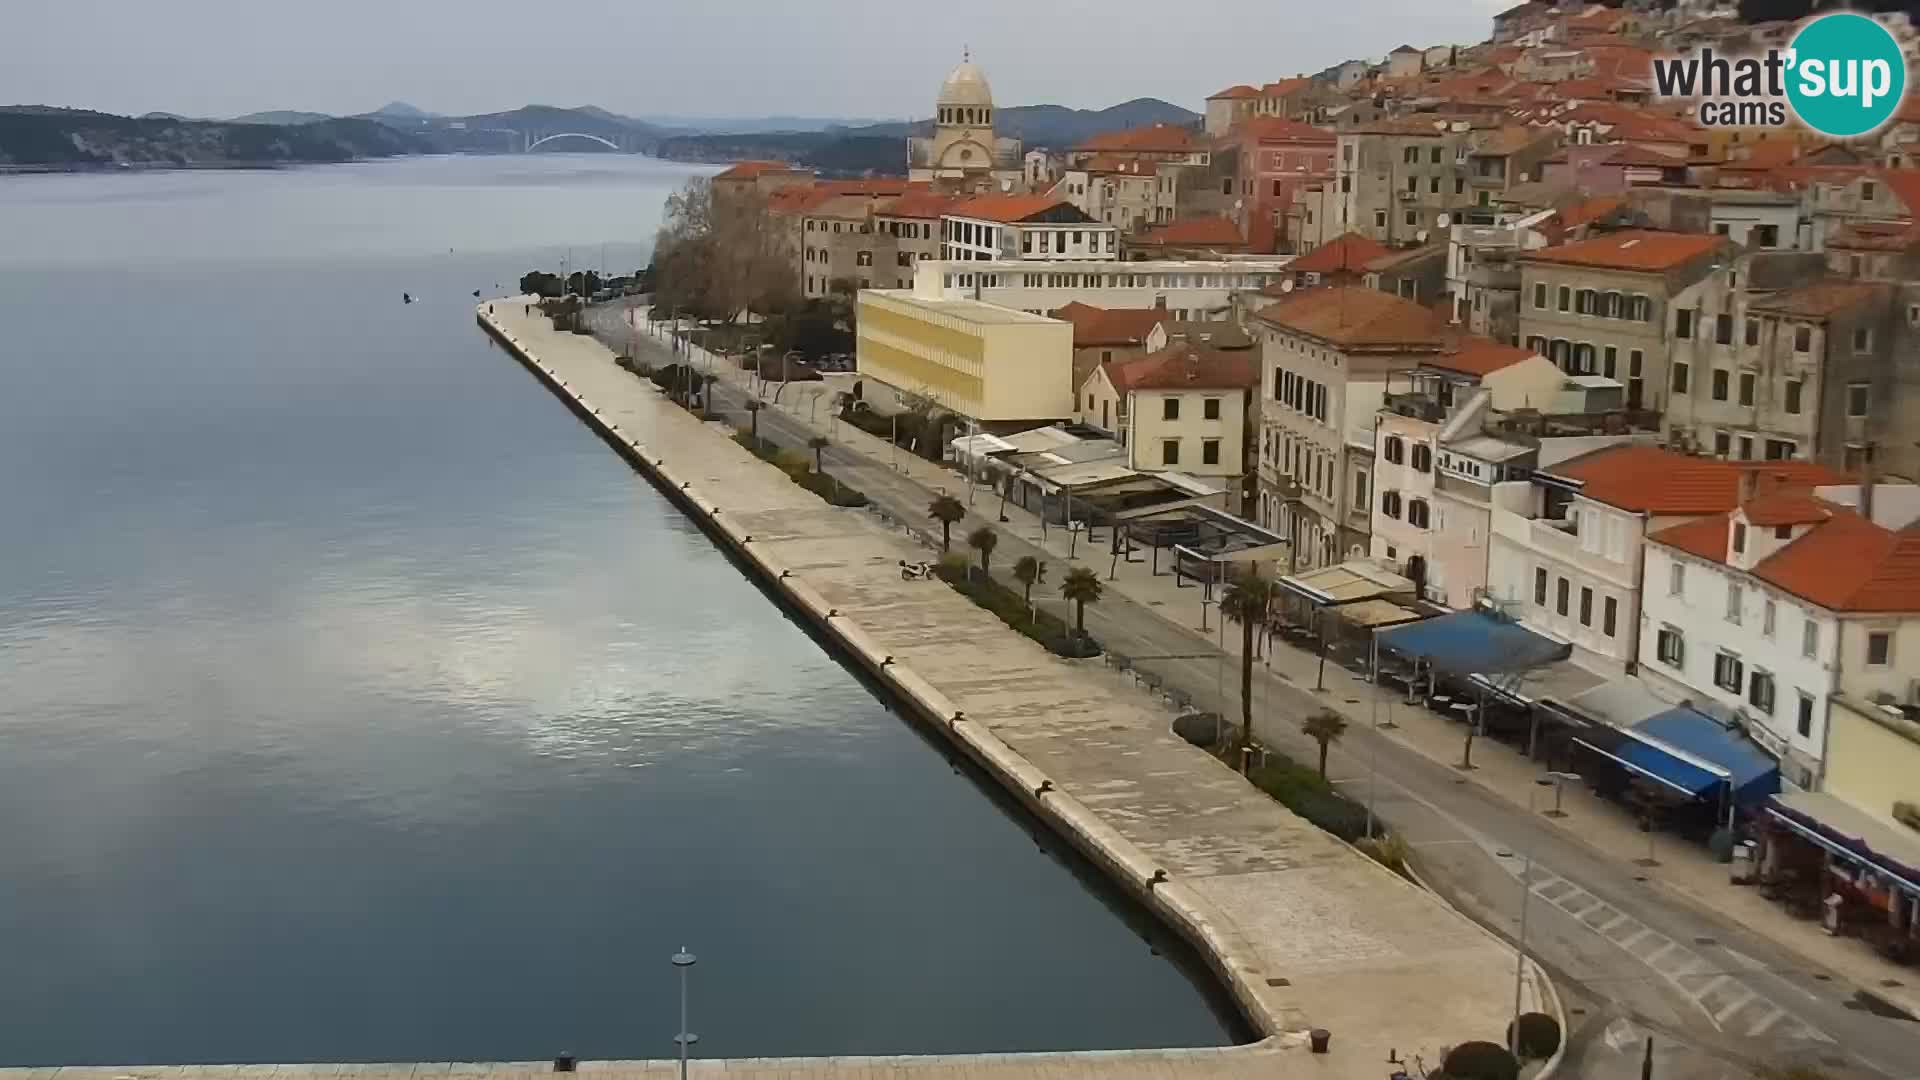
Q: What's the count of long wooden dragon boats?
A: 0